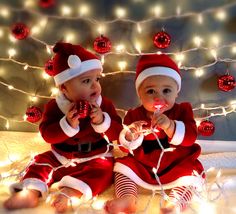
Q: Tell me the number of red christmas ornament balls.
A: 9